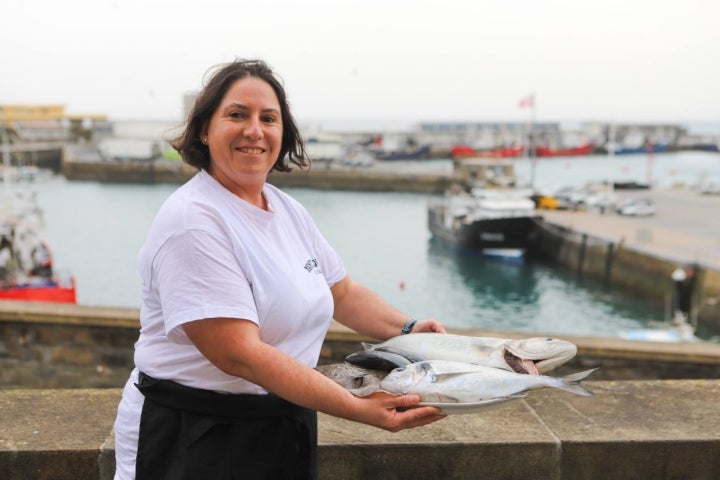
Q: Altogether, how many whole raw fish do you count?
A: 4